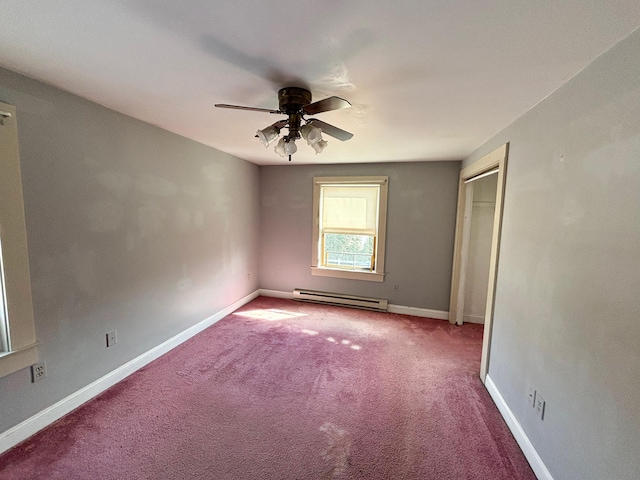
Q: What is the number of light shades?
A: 4